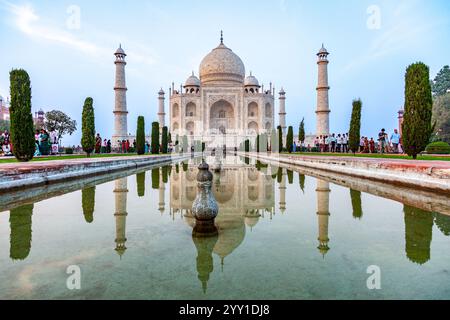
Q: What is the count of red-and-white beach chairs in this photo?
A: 0